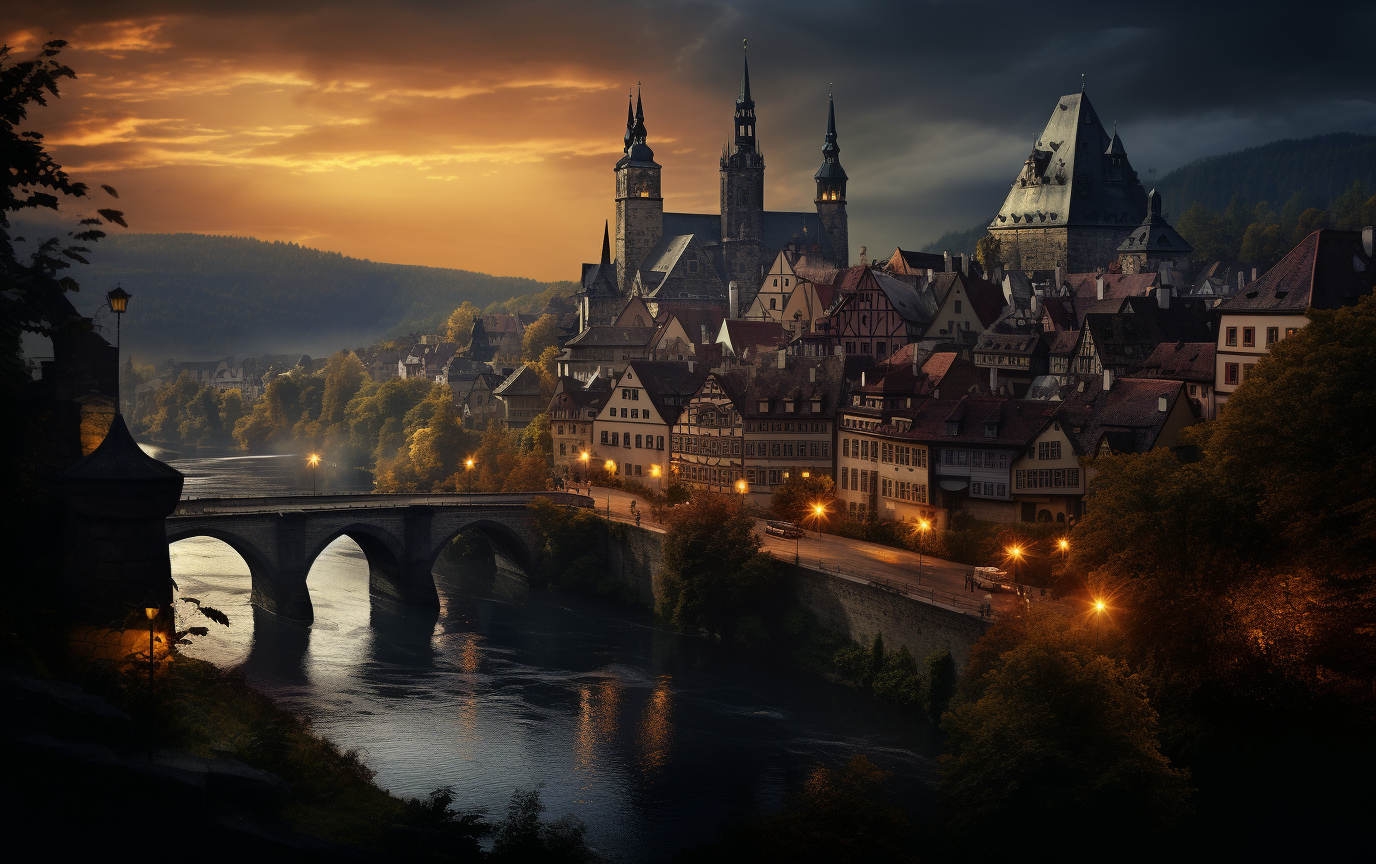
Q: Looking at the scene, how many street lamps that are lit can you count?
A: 13